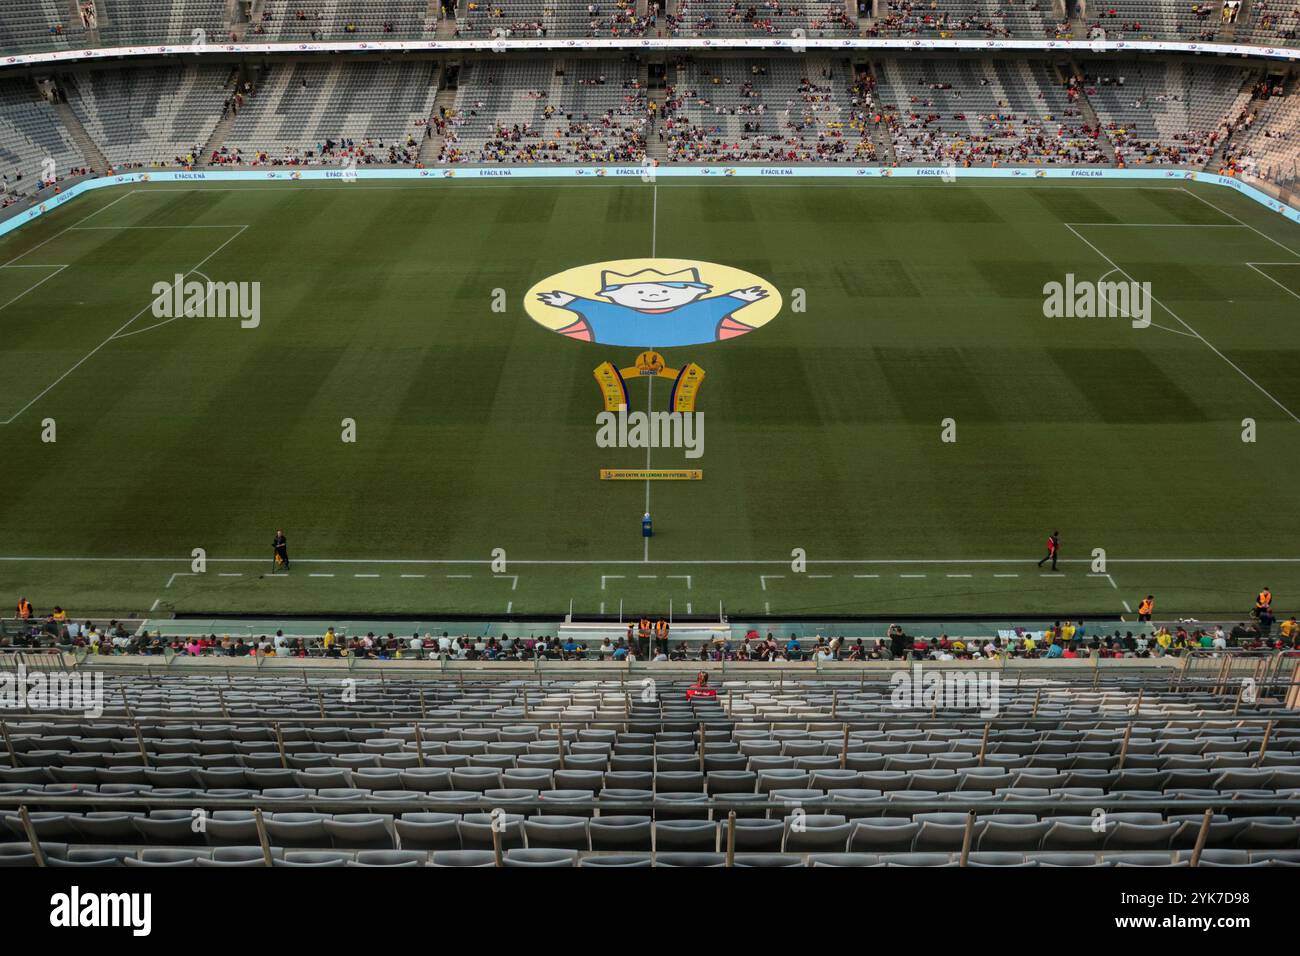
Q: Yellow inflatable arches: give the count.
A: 1